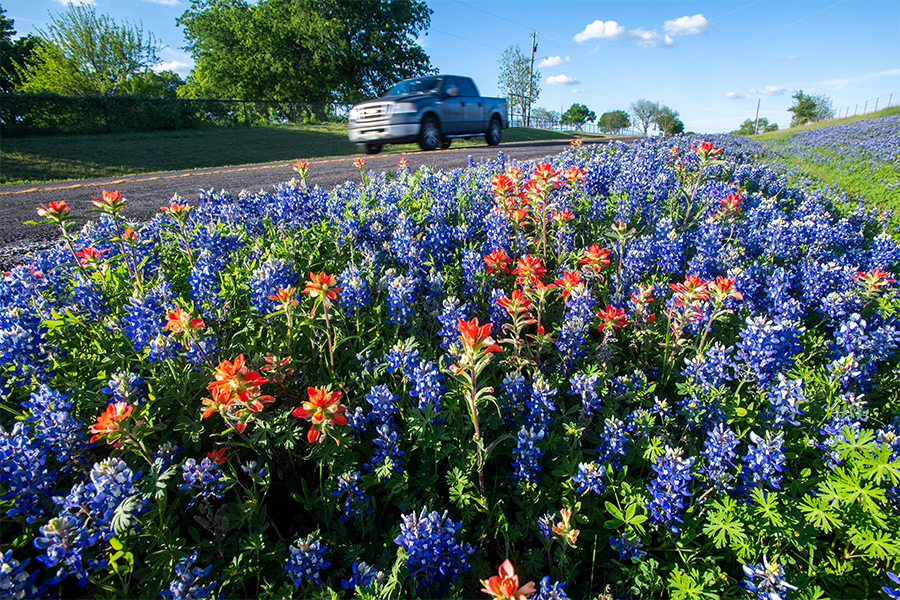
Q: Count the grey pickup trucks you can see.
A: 1